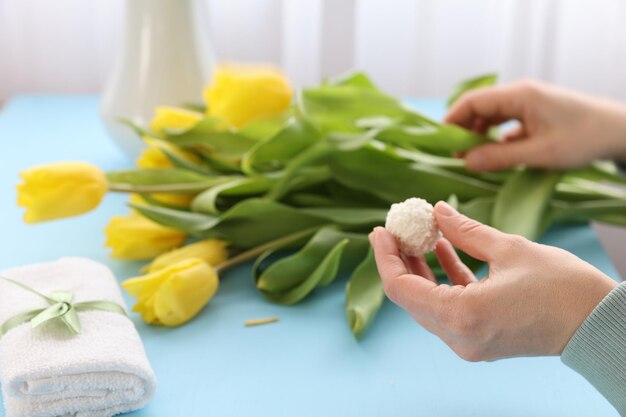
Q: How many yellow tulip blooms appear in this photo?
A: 8